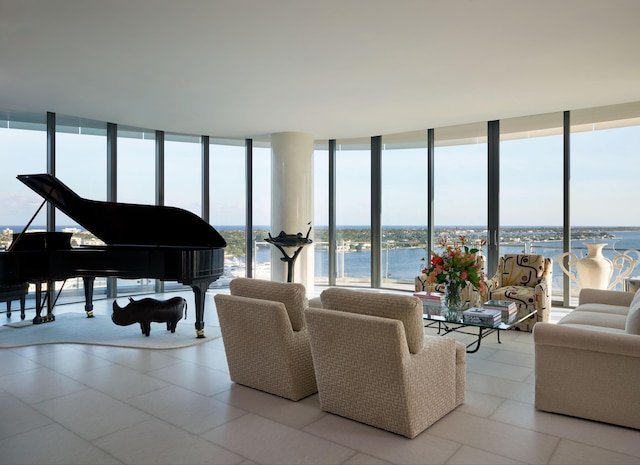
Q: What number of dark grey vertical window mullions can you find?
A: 10